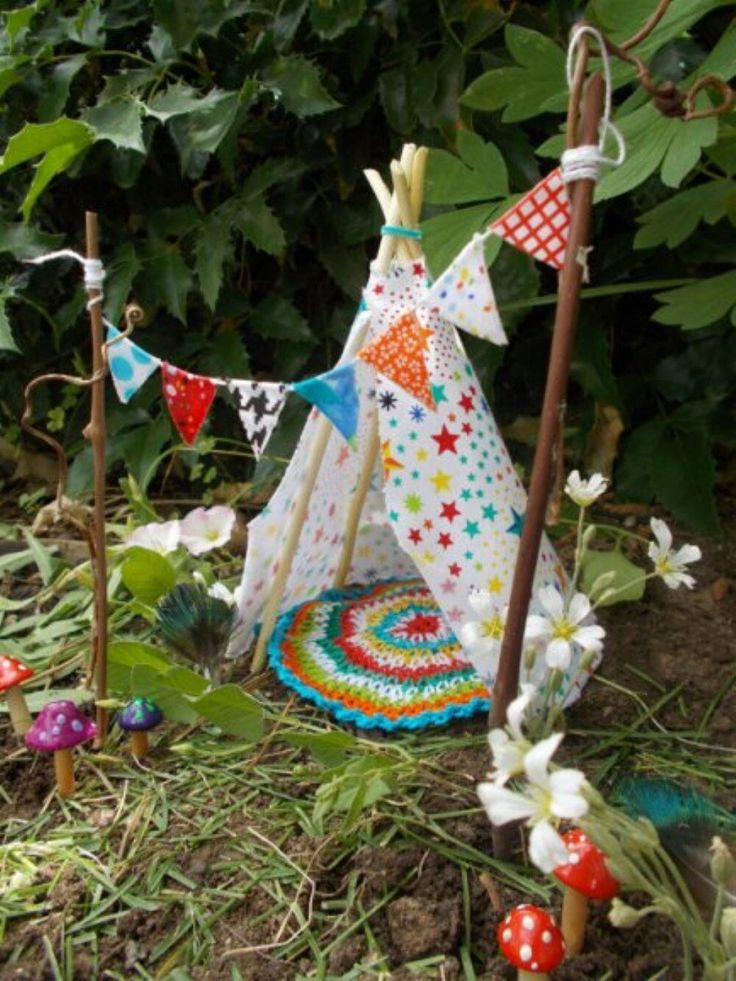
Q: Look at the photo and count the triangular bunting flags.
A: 7